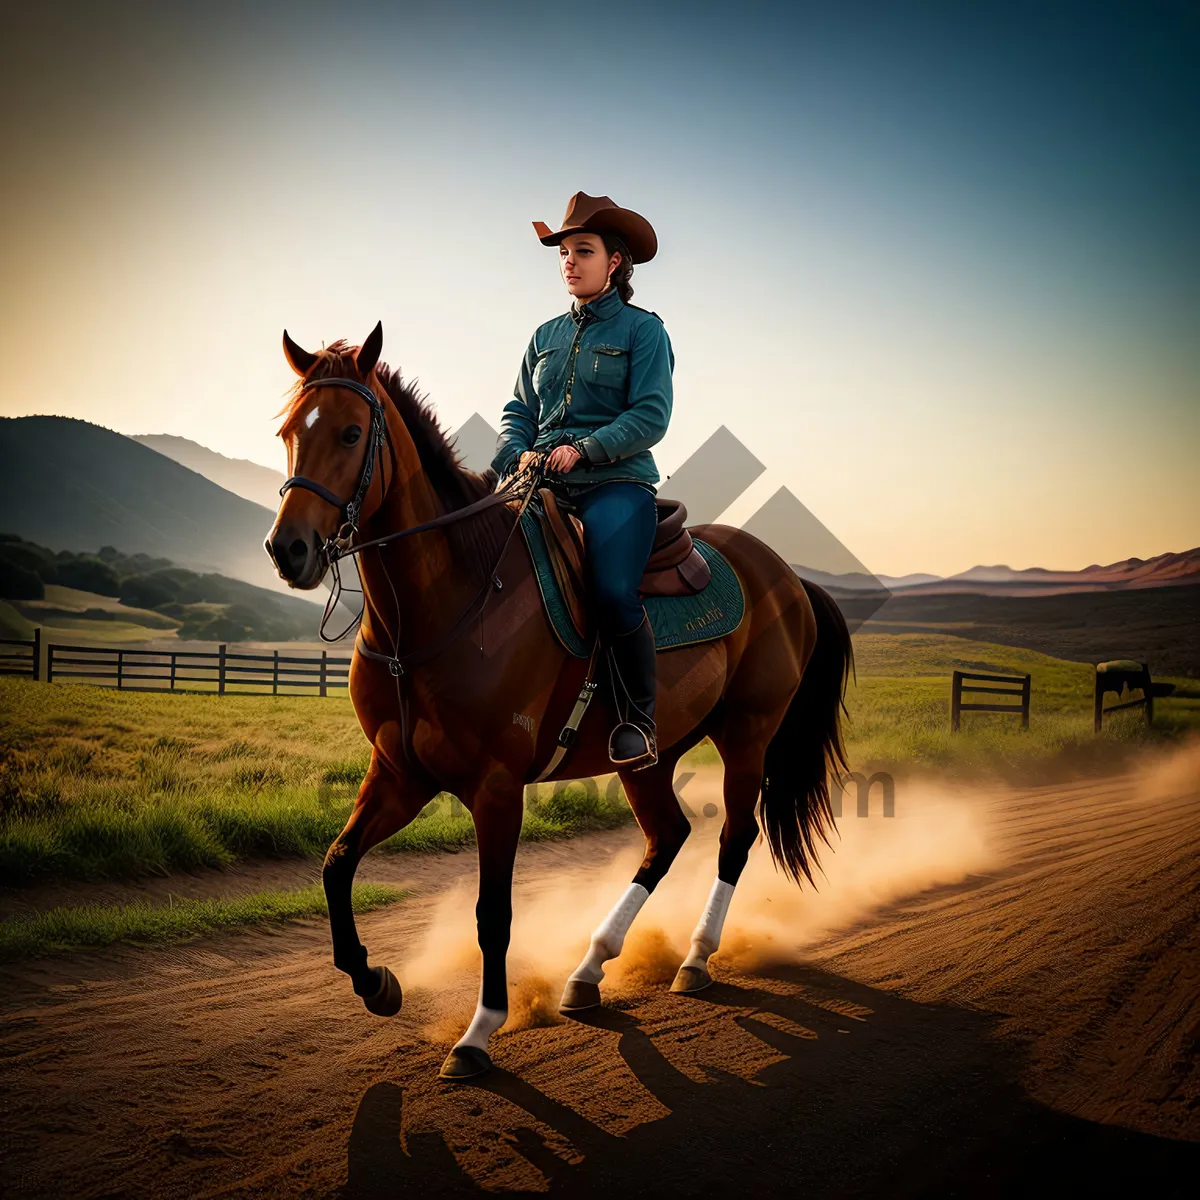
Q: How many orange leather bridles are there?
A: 0